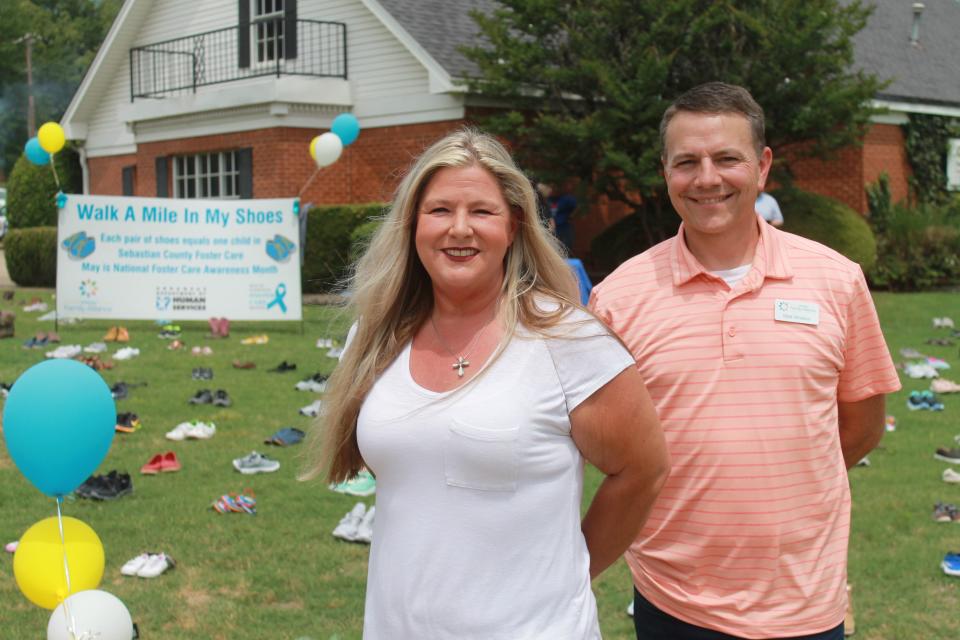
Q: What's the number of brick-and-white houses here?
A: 1